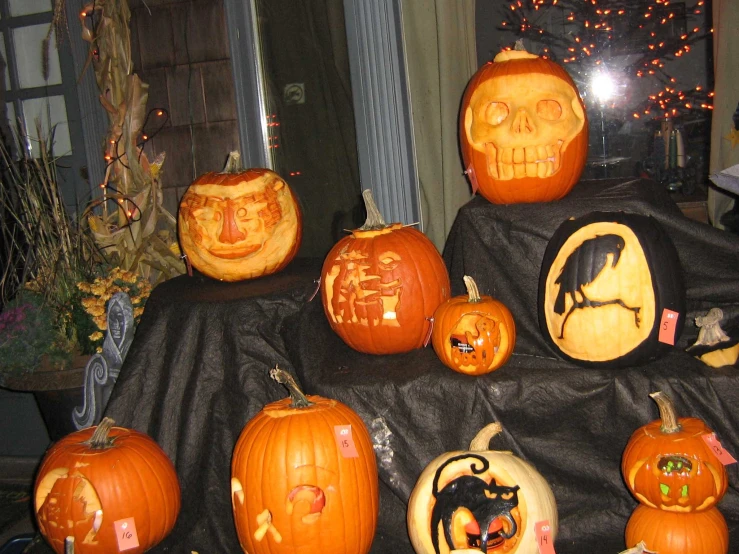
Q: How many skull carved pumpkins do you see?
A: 1